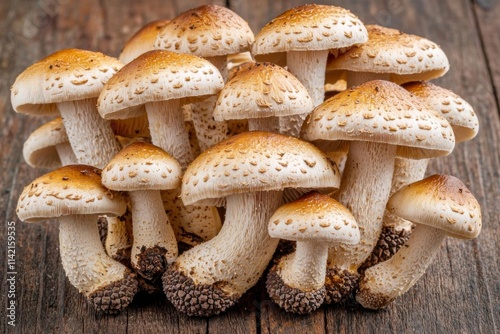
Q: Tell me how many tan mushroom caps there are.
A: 15